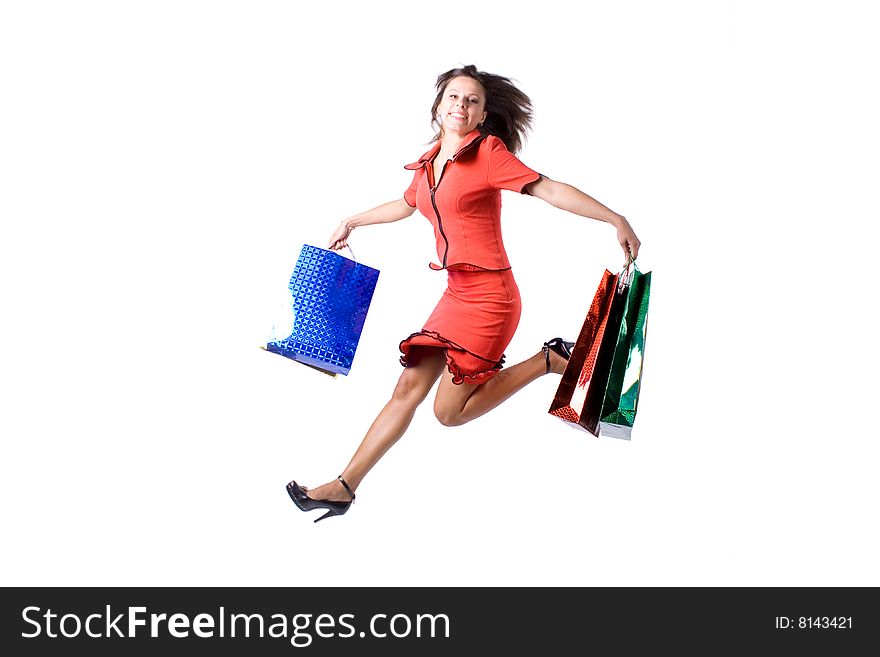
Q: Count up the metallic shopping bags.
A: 3